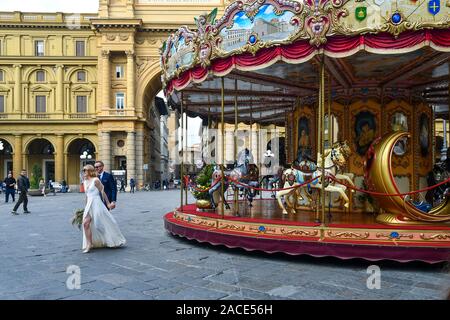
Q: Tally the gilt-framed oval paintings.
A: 3